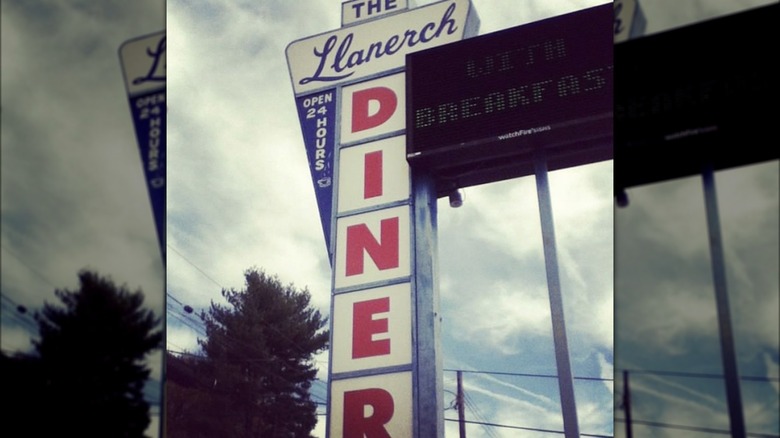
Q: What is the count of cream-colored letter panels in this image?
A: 5